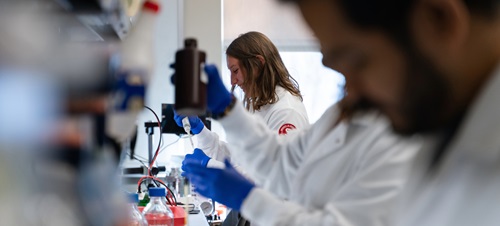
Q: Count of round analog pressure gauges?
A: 1